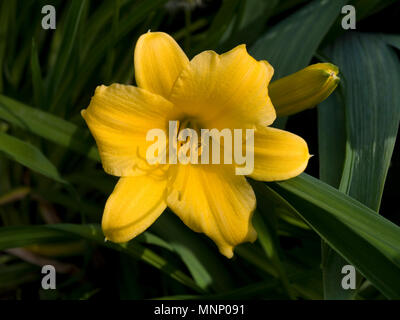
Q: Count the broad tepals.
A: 3